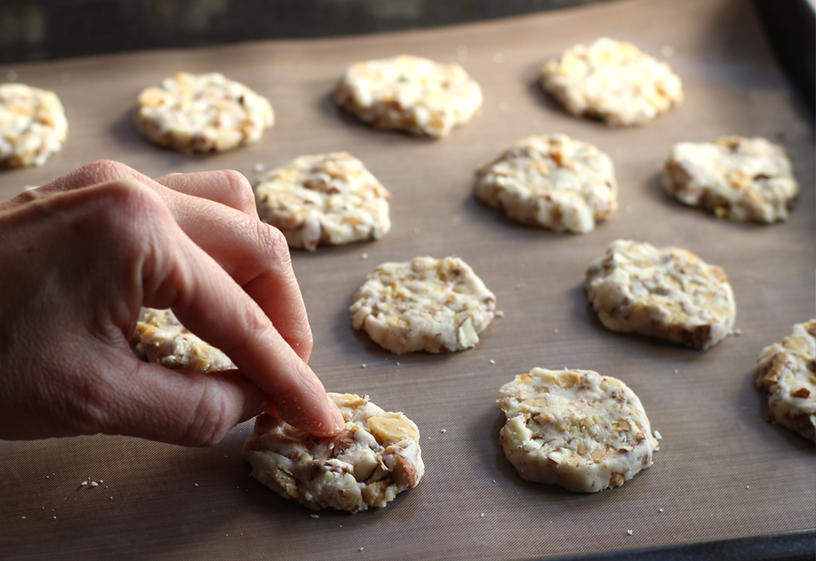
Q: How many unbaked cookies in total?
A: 13